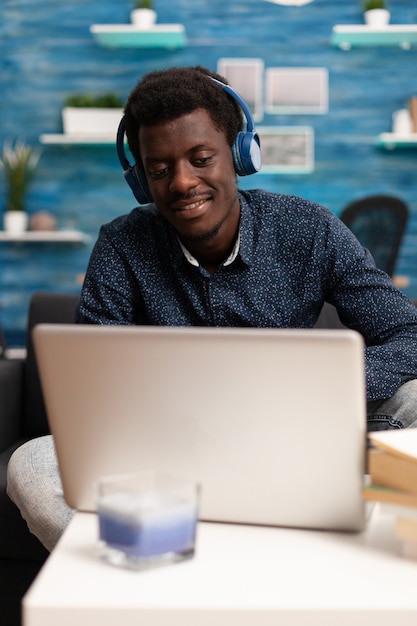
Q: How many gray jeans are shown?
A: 1